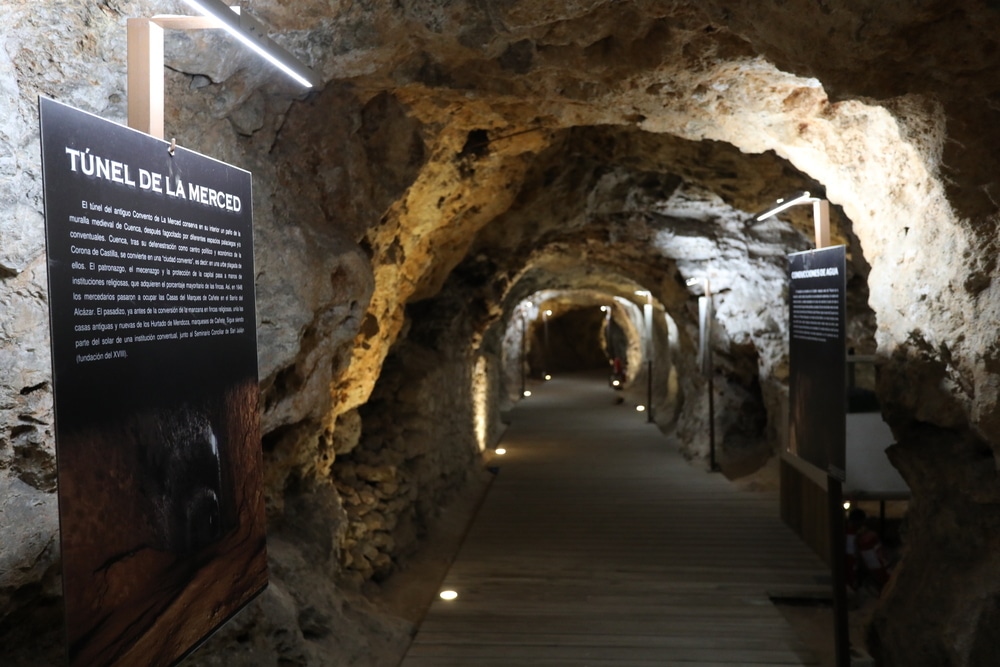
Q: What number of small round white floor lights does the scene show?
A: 6